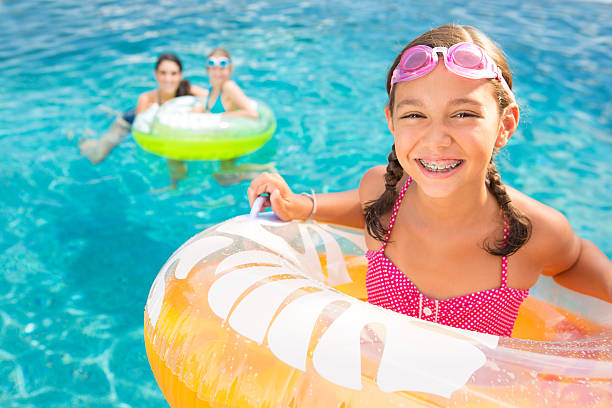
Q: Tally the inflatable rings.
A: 2